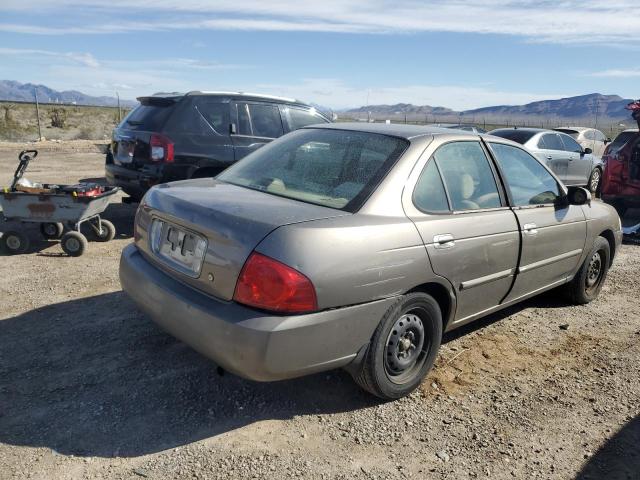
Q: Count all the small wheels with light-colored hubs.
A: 4